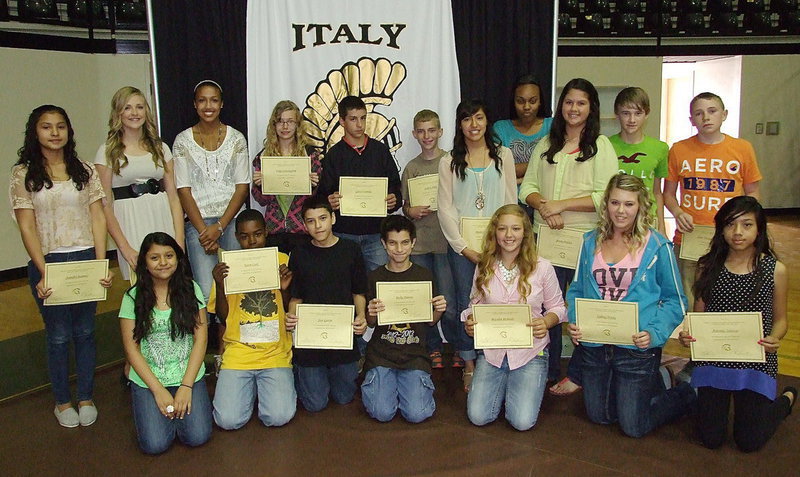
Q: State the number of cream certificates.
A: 13